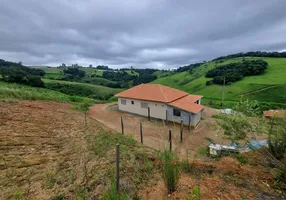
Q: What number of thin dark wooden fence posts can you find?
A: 8